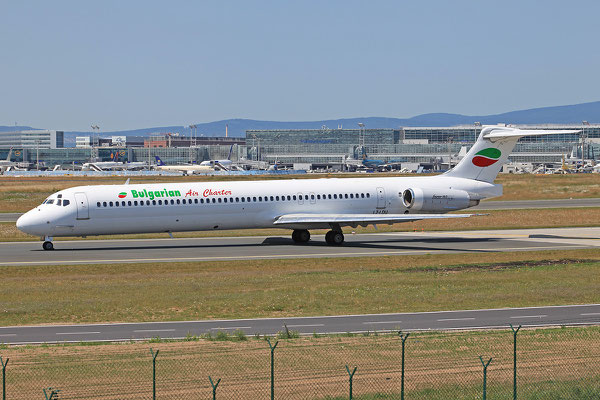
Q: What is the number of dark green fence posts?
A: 9